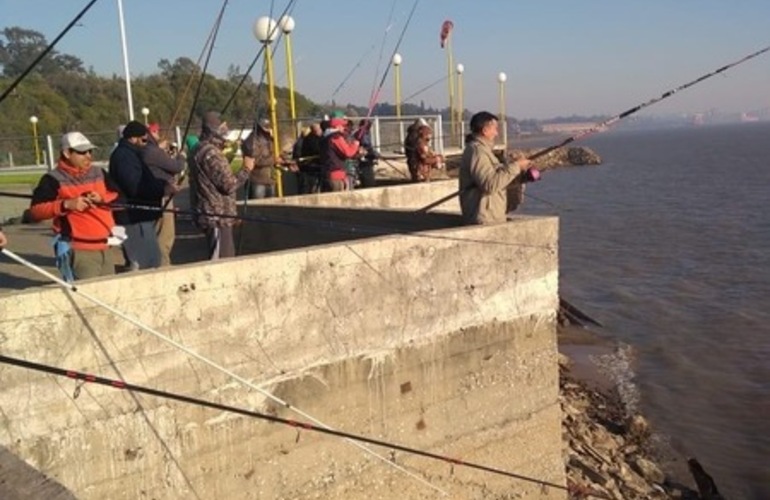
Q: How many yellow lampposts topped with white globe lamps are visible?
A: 7